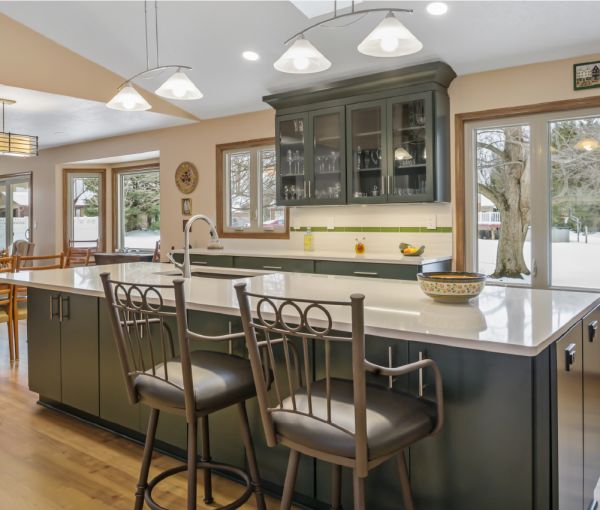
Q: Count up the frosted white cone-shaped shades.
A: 4